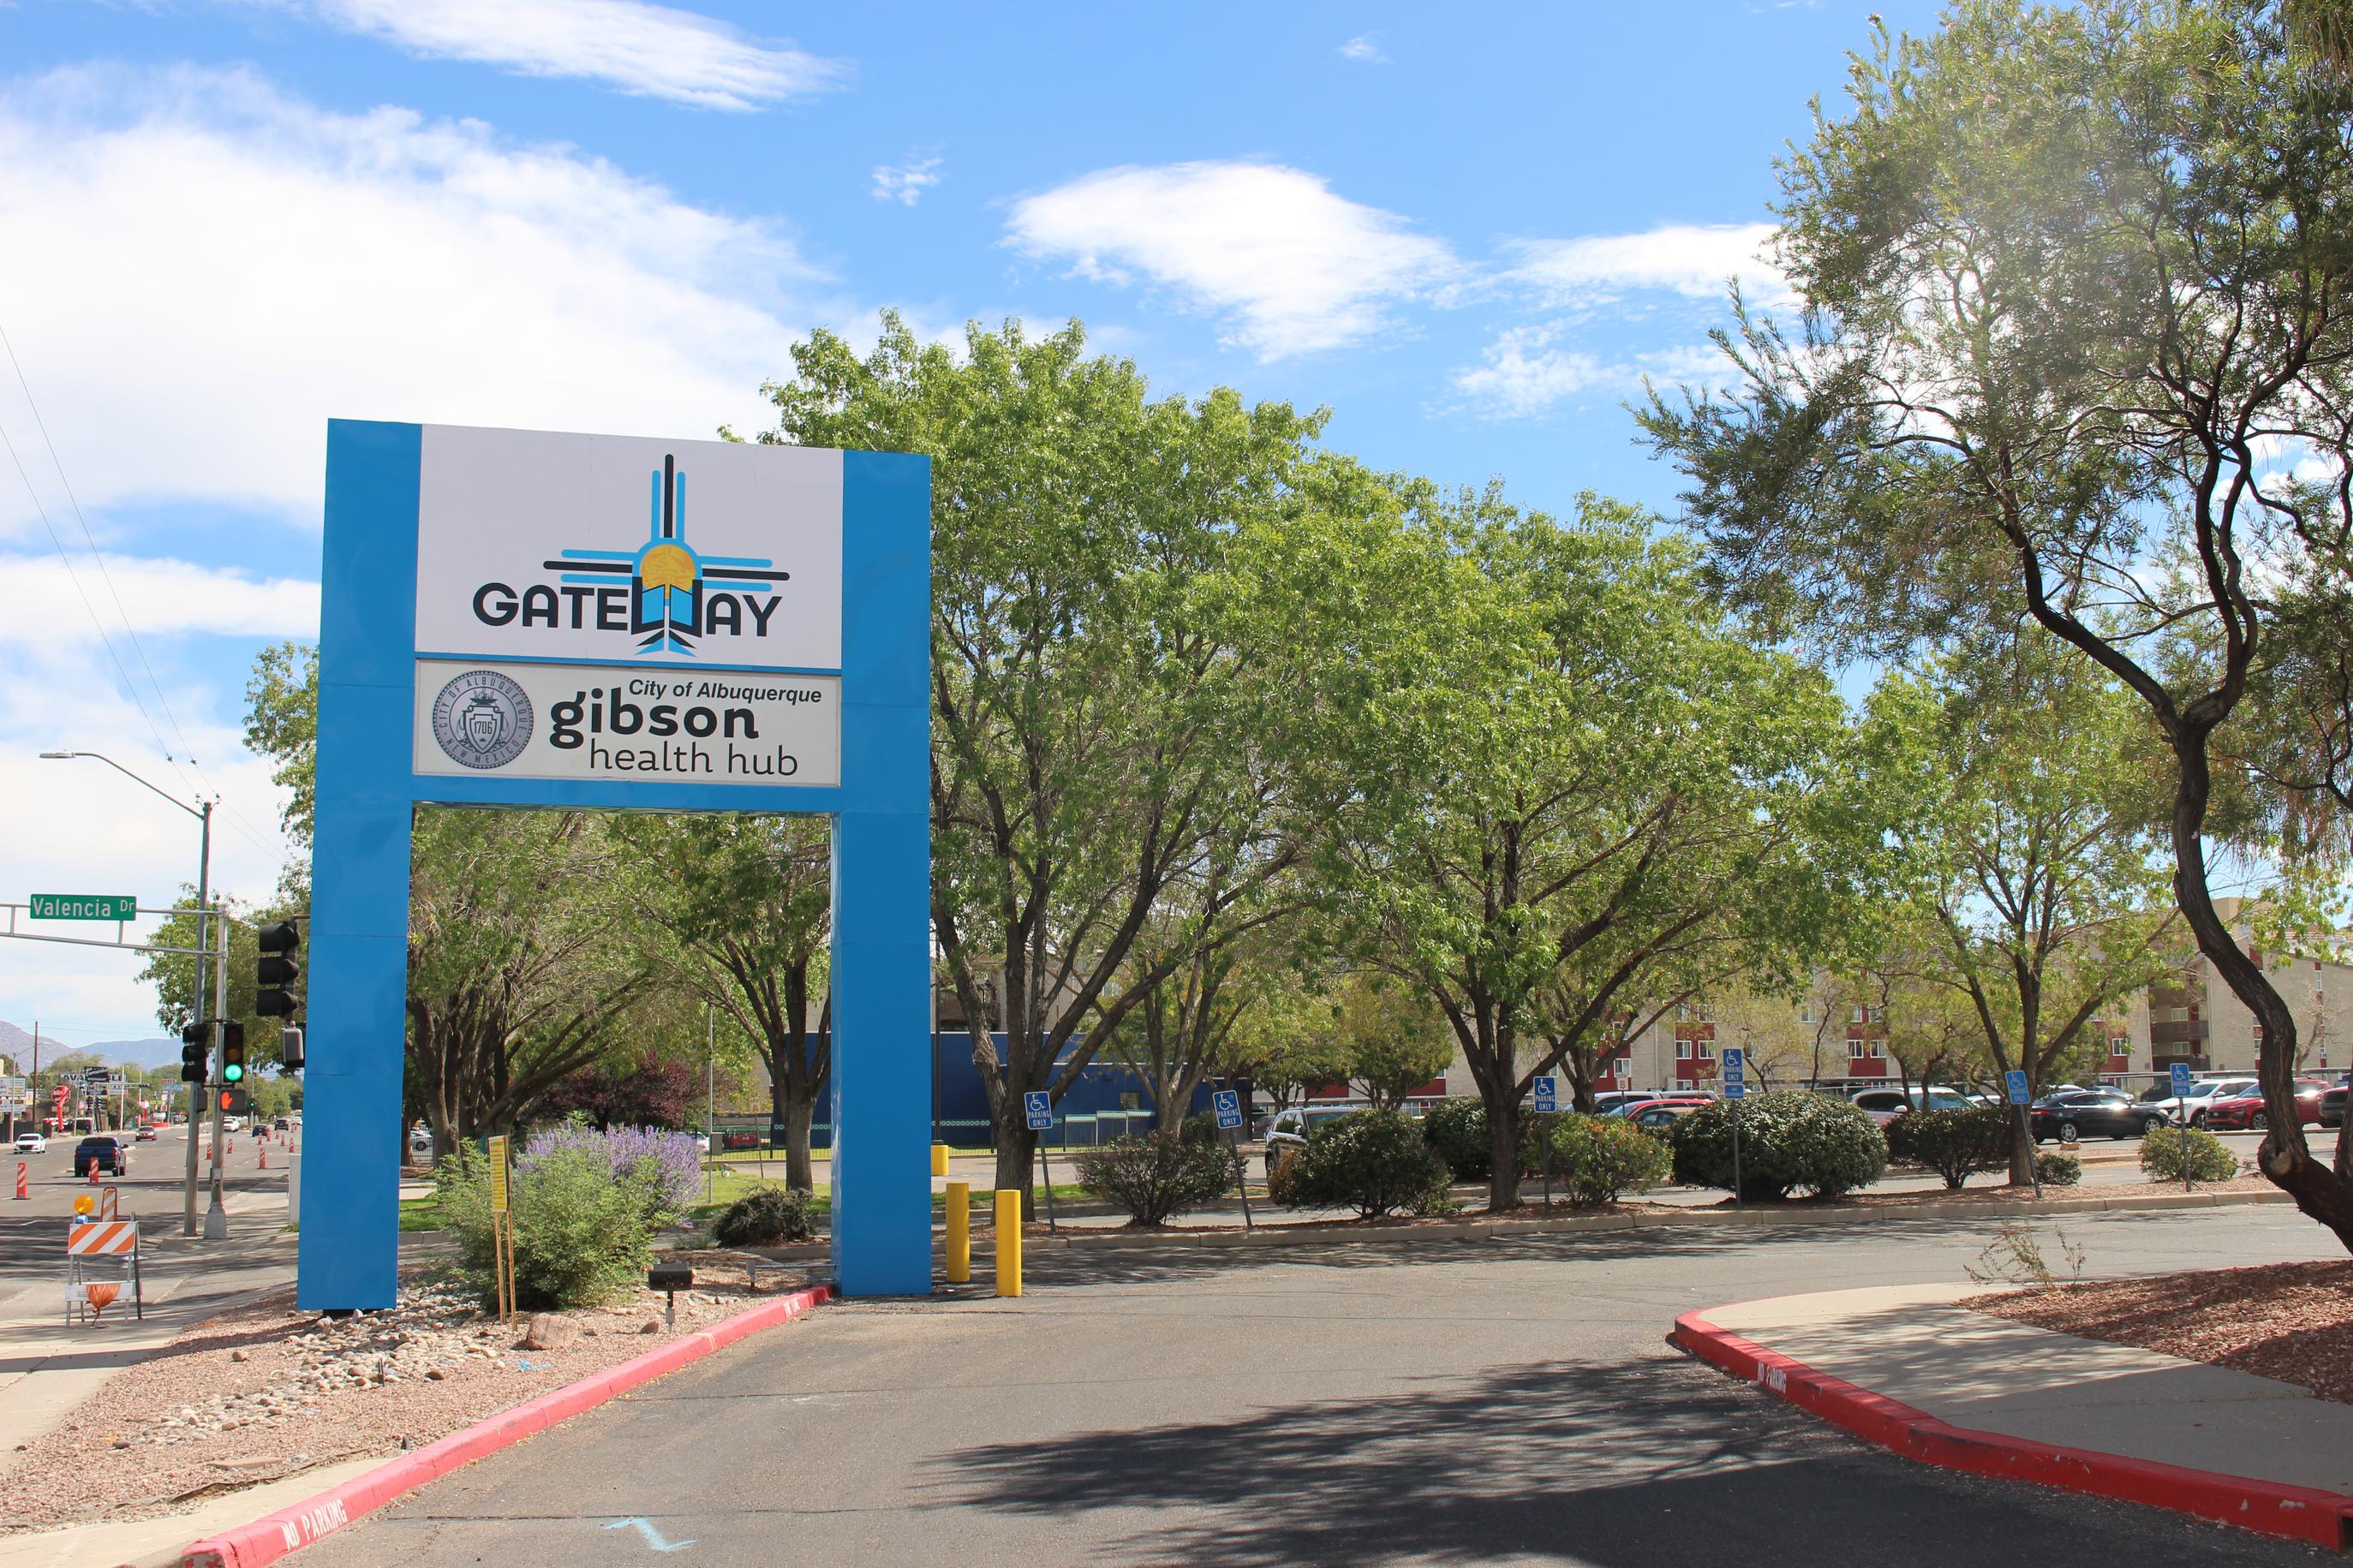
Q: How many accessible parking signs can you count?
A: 6